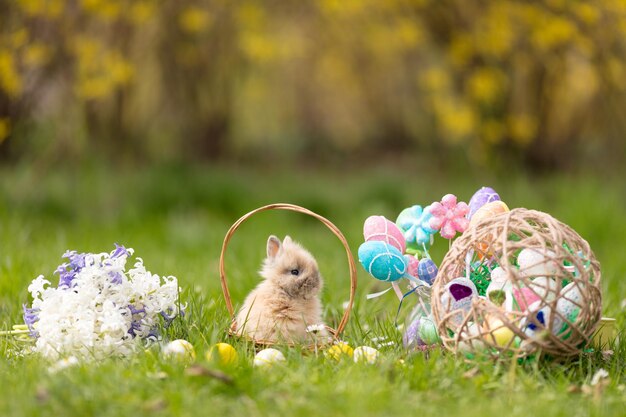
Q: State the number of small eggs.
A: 5